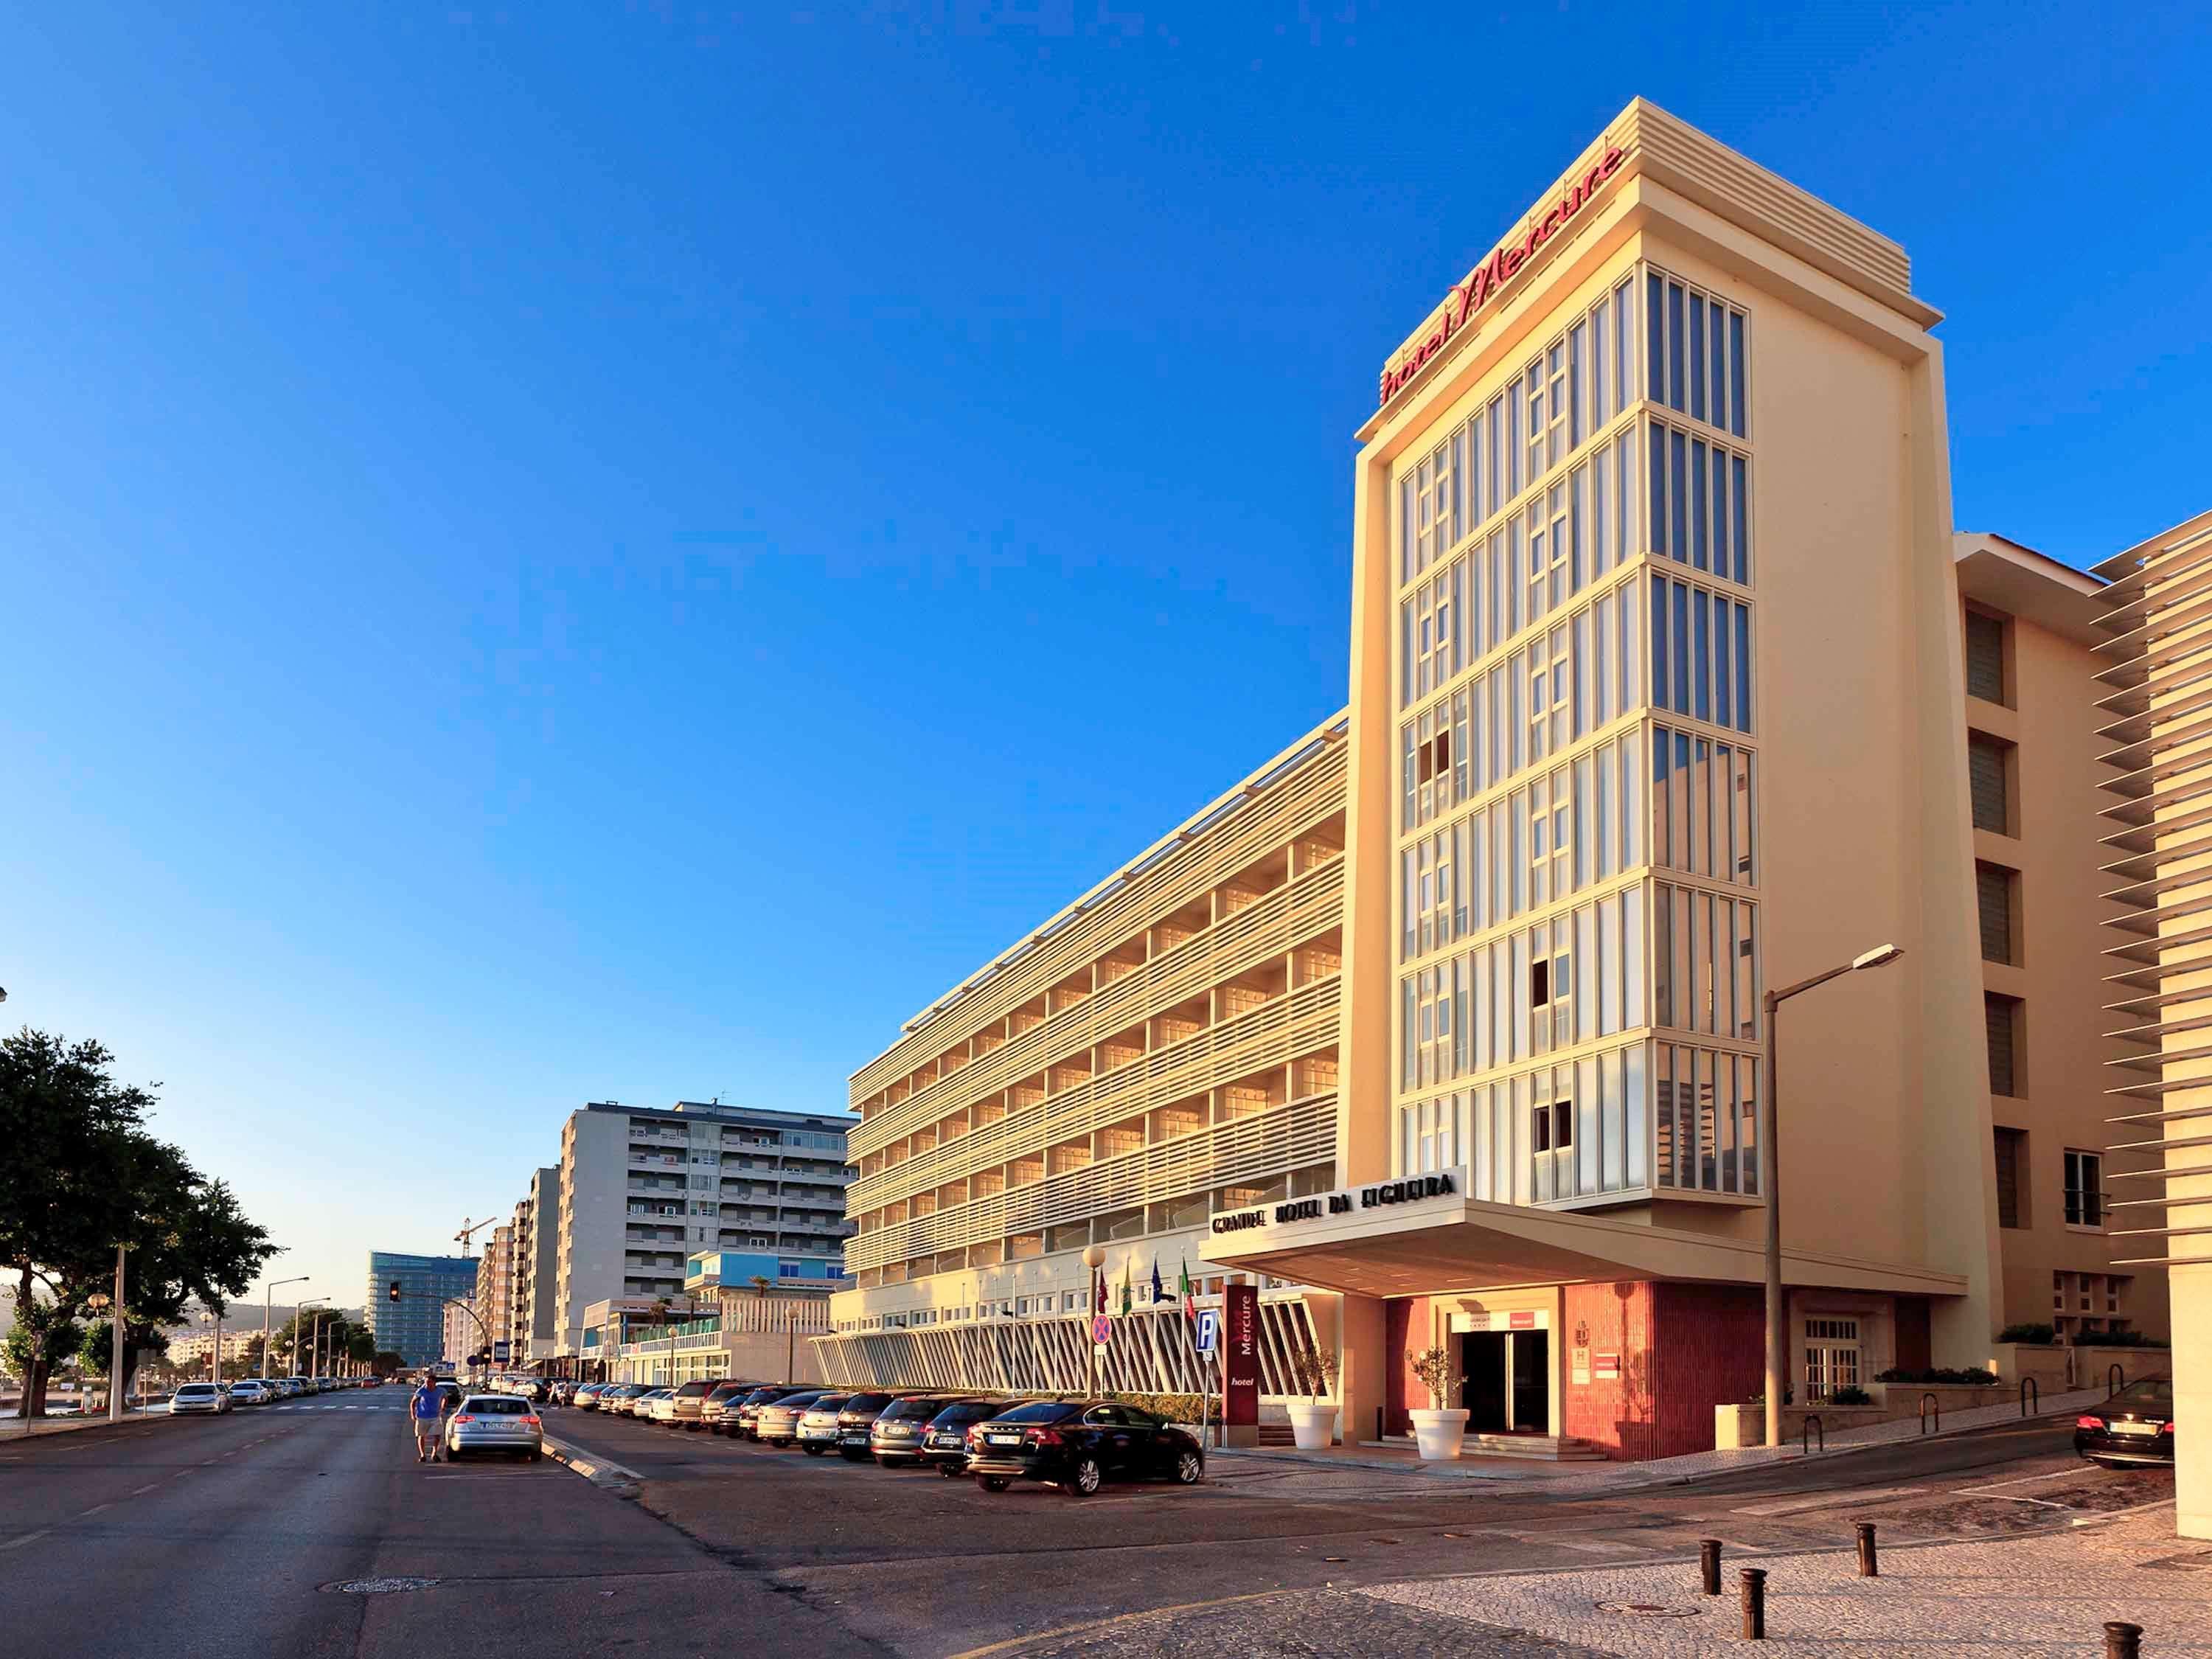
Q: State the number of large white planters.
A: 2